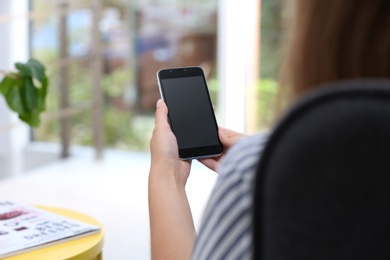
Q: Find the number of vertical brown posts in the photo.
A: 2